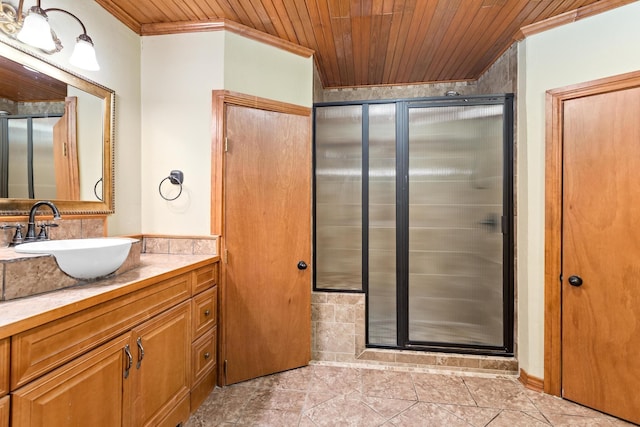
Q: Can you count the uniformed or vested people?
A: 0